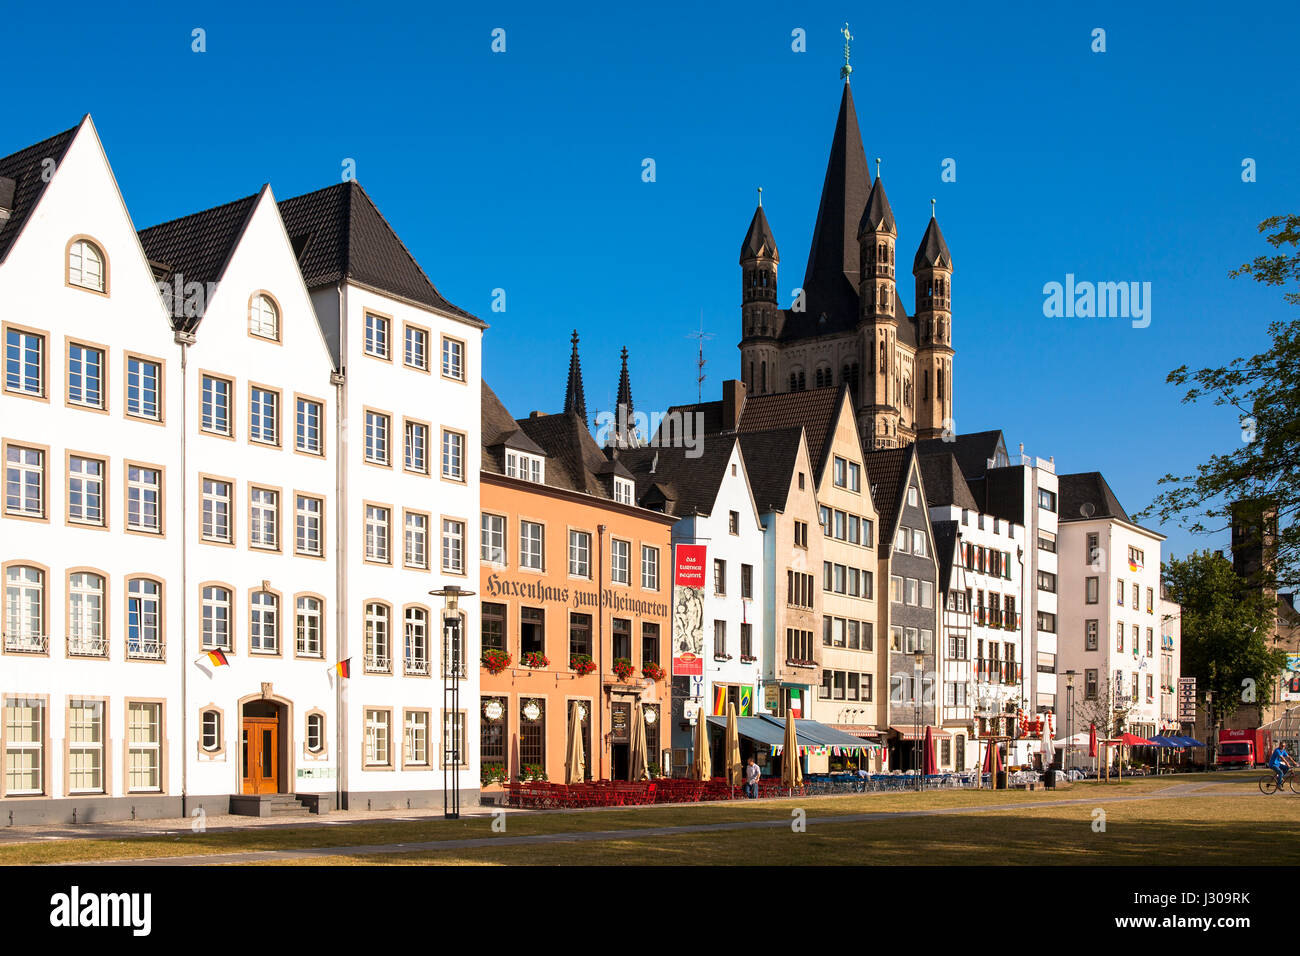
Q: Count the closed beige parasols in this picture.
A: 5